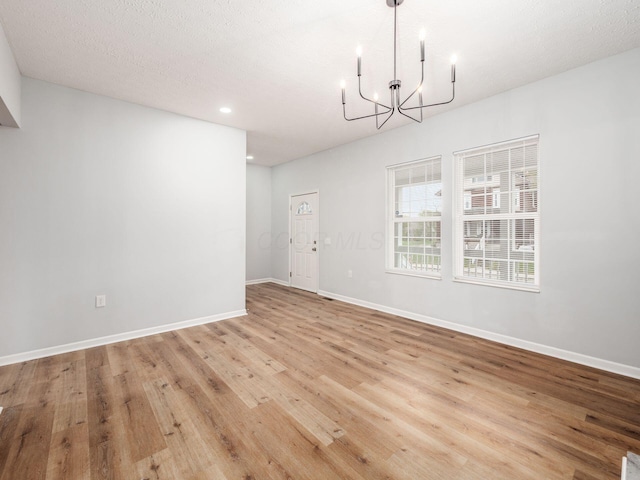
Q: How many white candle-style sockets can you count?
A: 6